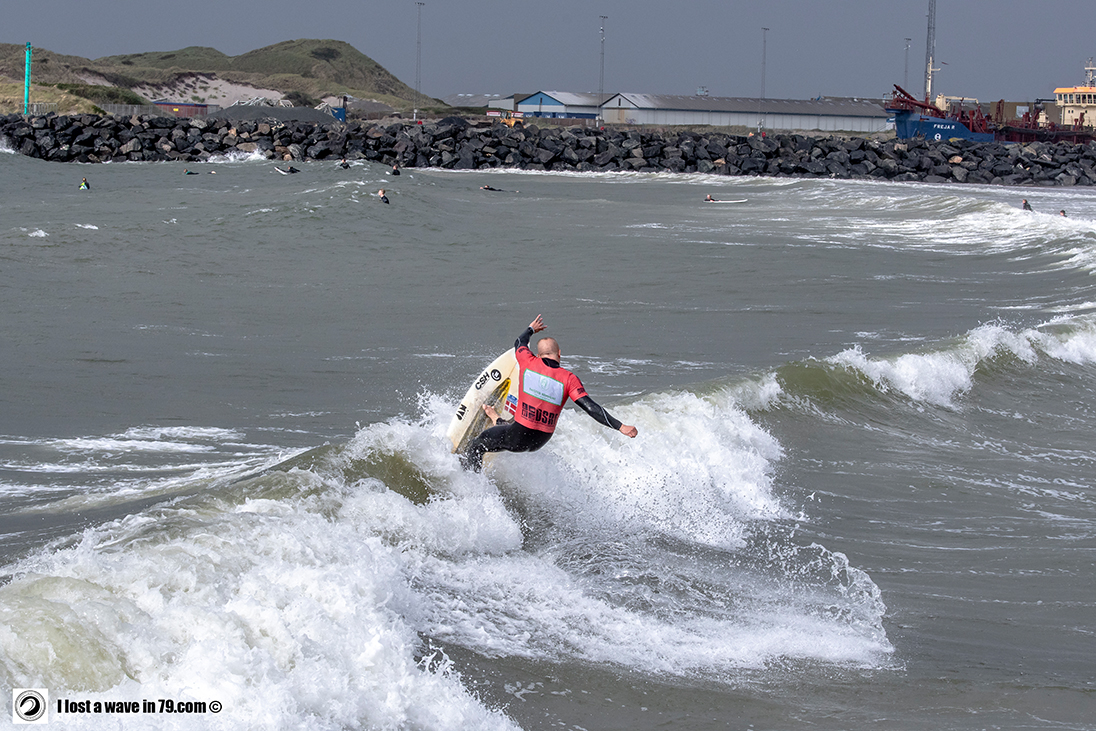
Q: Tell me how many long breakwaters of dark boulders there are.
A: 1